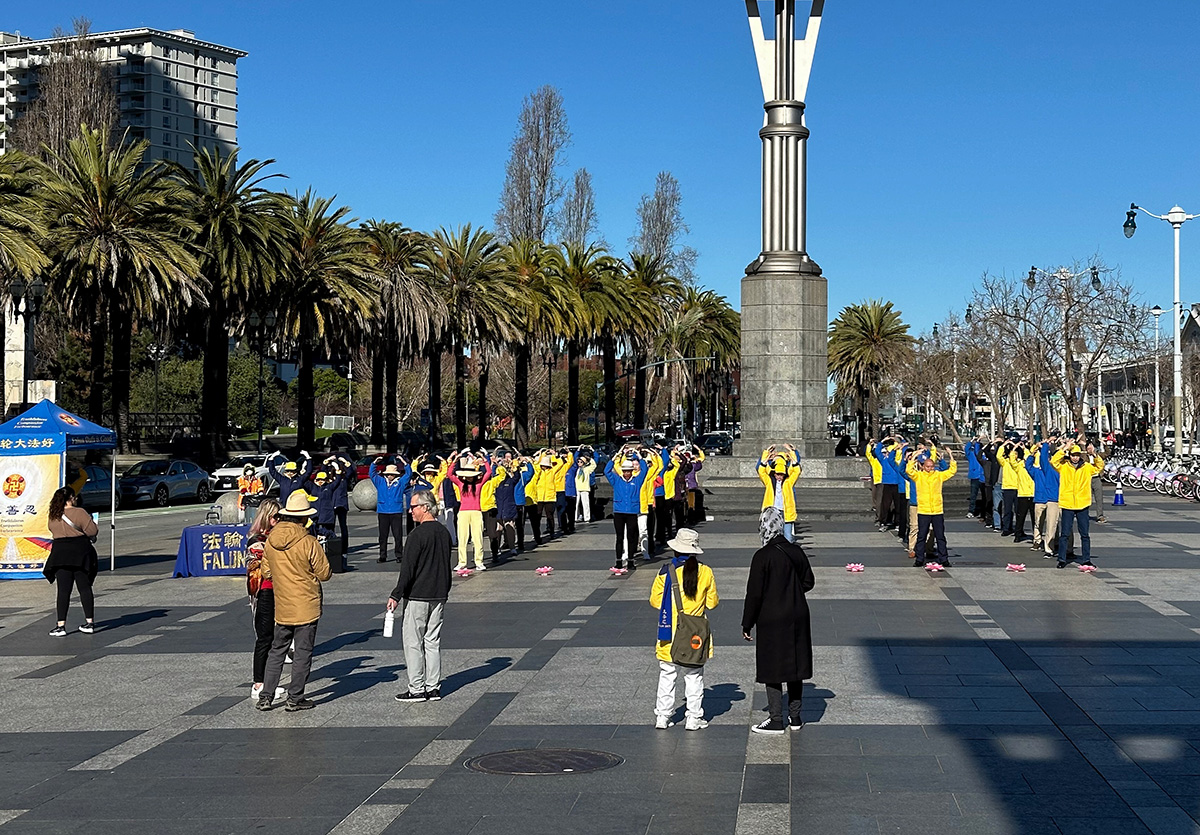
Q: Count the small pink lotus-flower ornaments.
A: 7